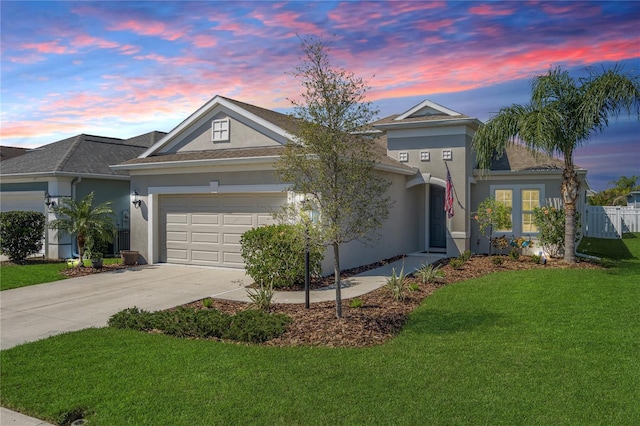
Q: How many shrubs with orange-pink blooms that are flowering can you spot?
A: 2